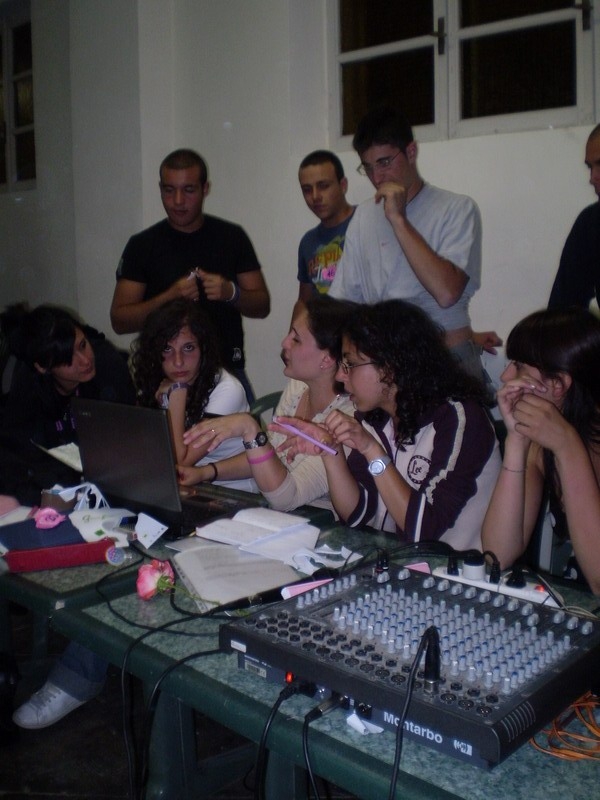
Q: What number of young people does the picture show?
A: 9